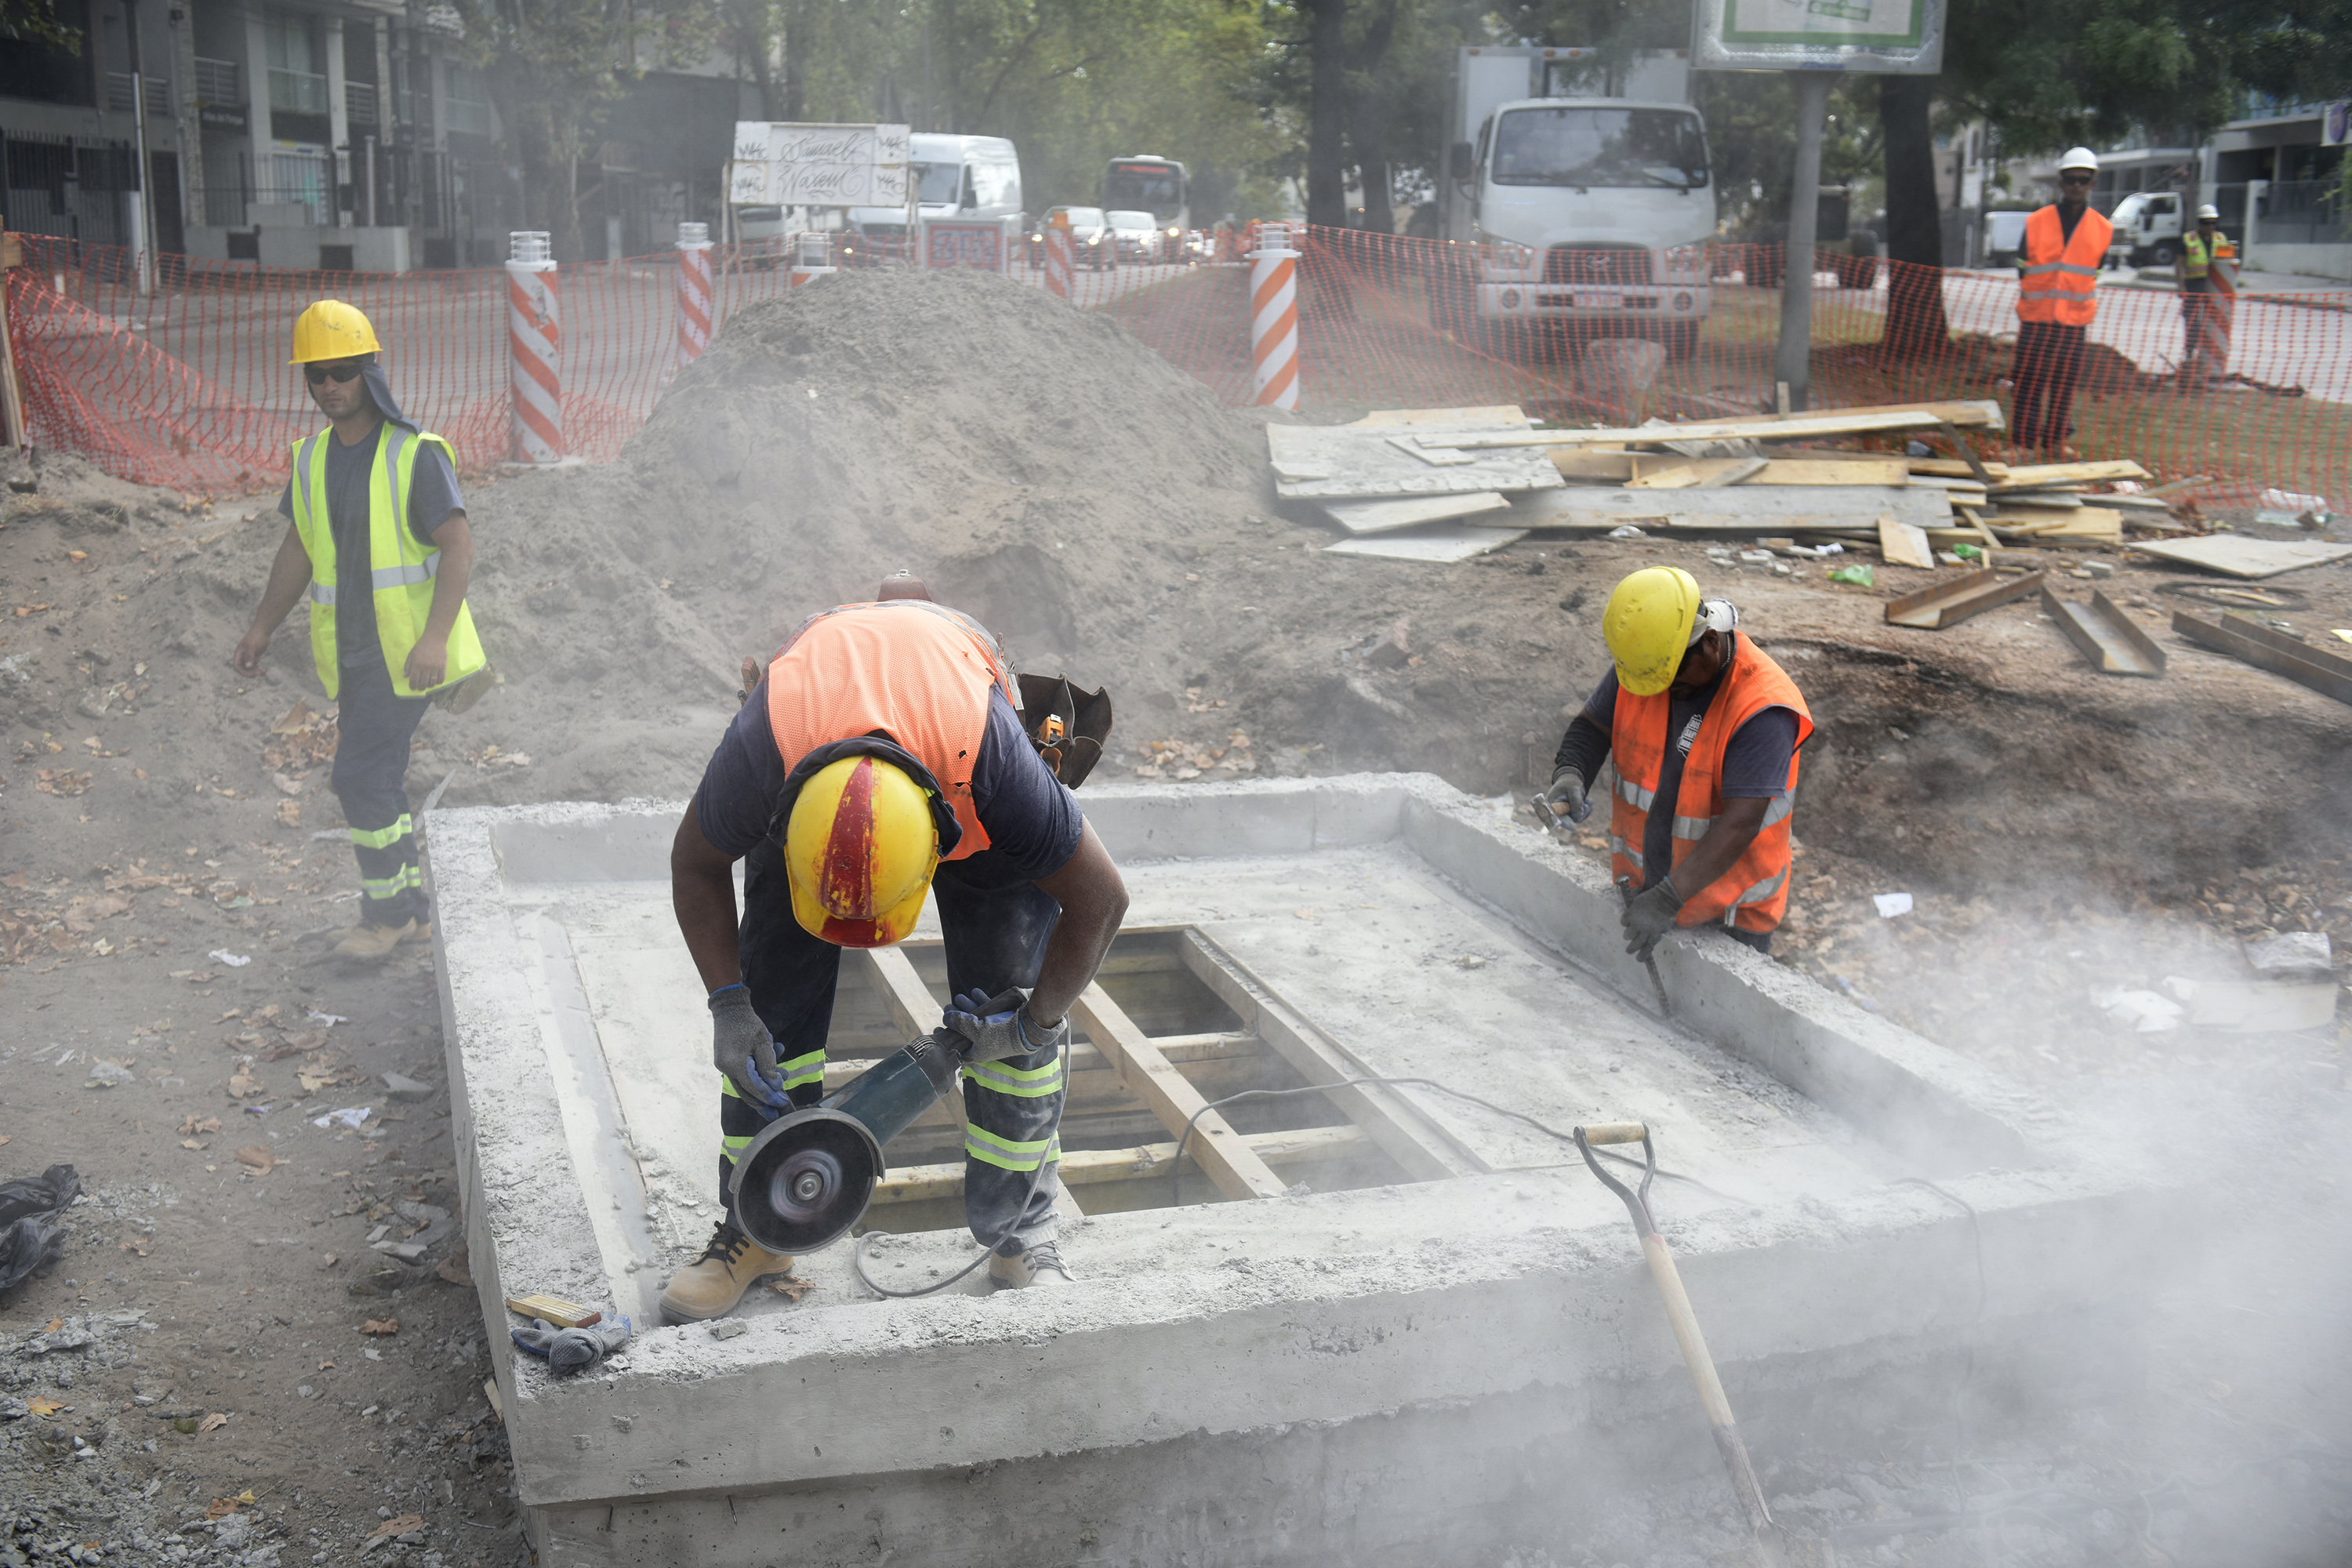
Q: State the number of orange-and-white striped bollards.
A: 6